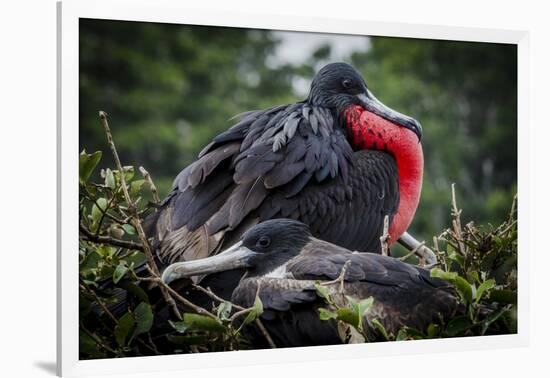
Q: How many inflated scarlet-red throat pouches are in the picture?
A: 1